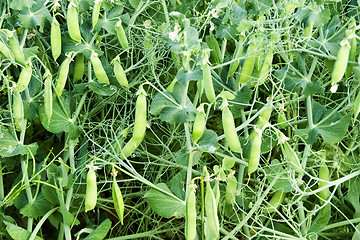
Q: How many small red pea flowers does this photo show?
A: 0